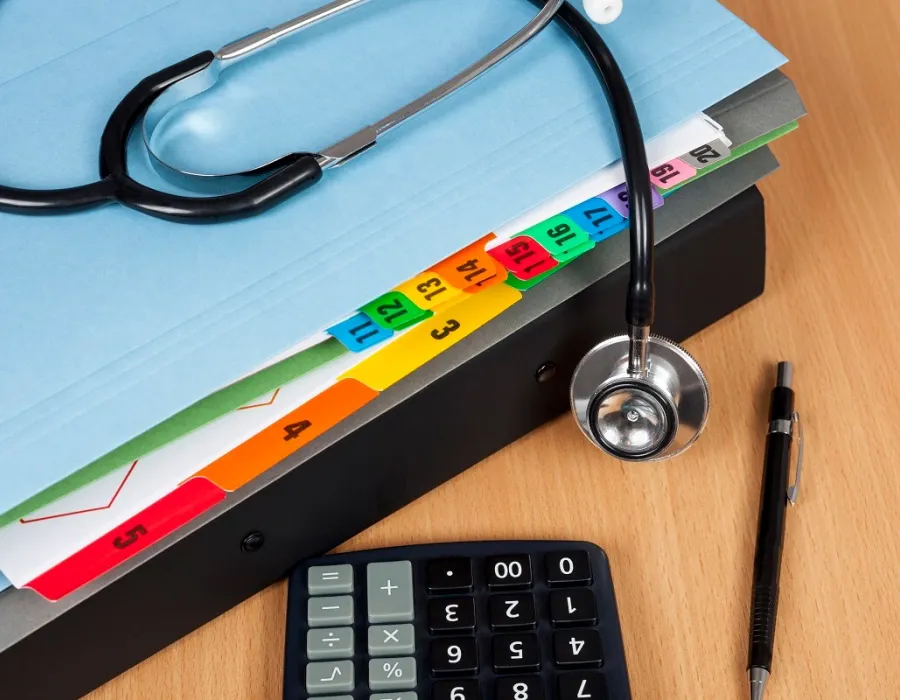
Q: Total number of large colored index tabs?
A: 3